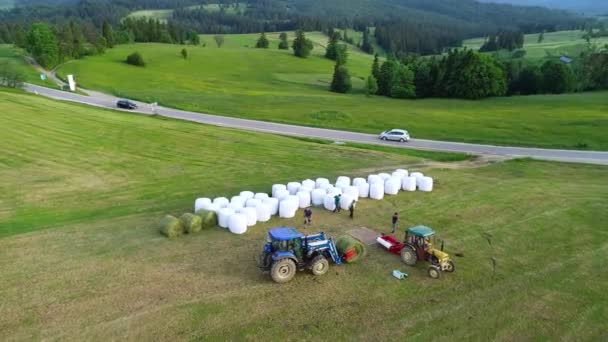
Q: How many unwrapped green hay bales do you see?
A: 4